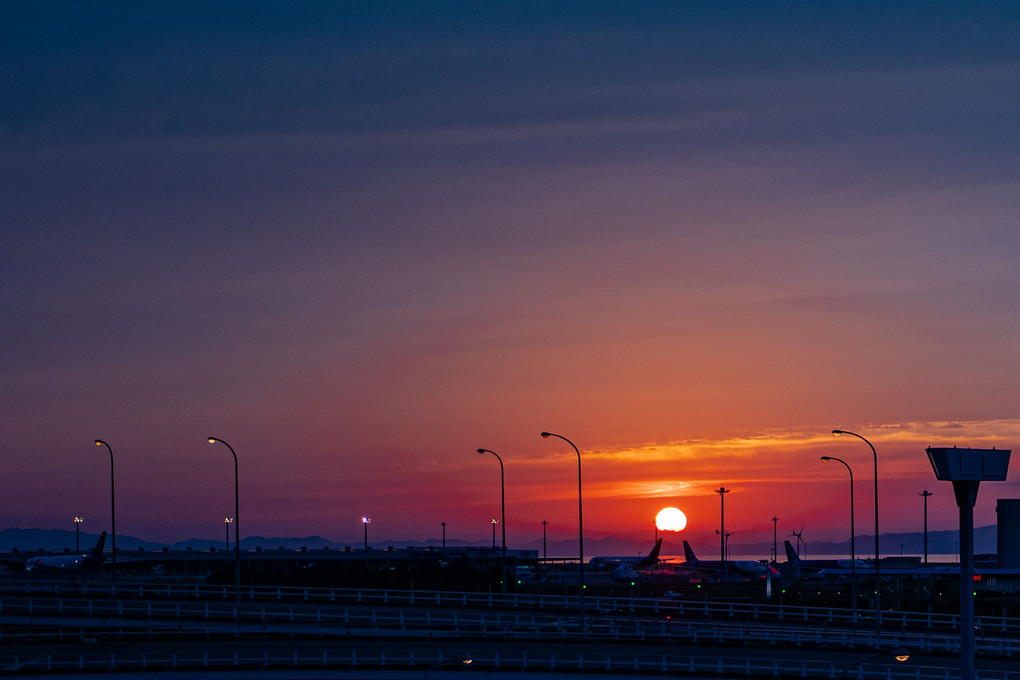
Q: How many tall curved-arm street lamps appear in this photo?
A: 6